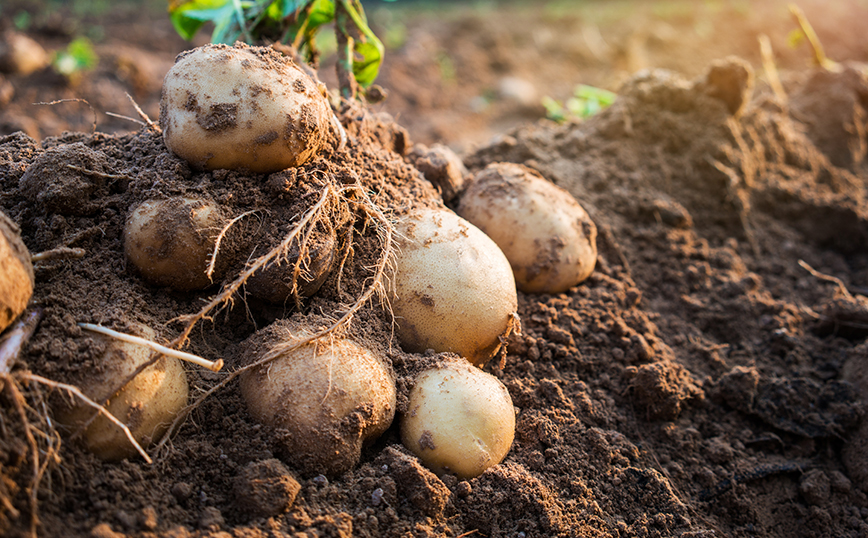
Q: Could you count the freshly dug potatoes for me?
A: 9